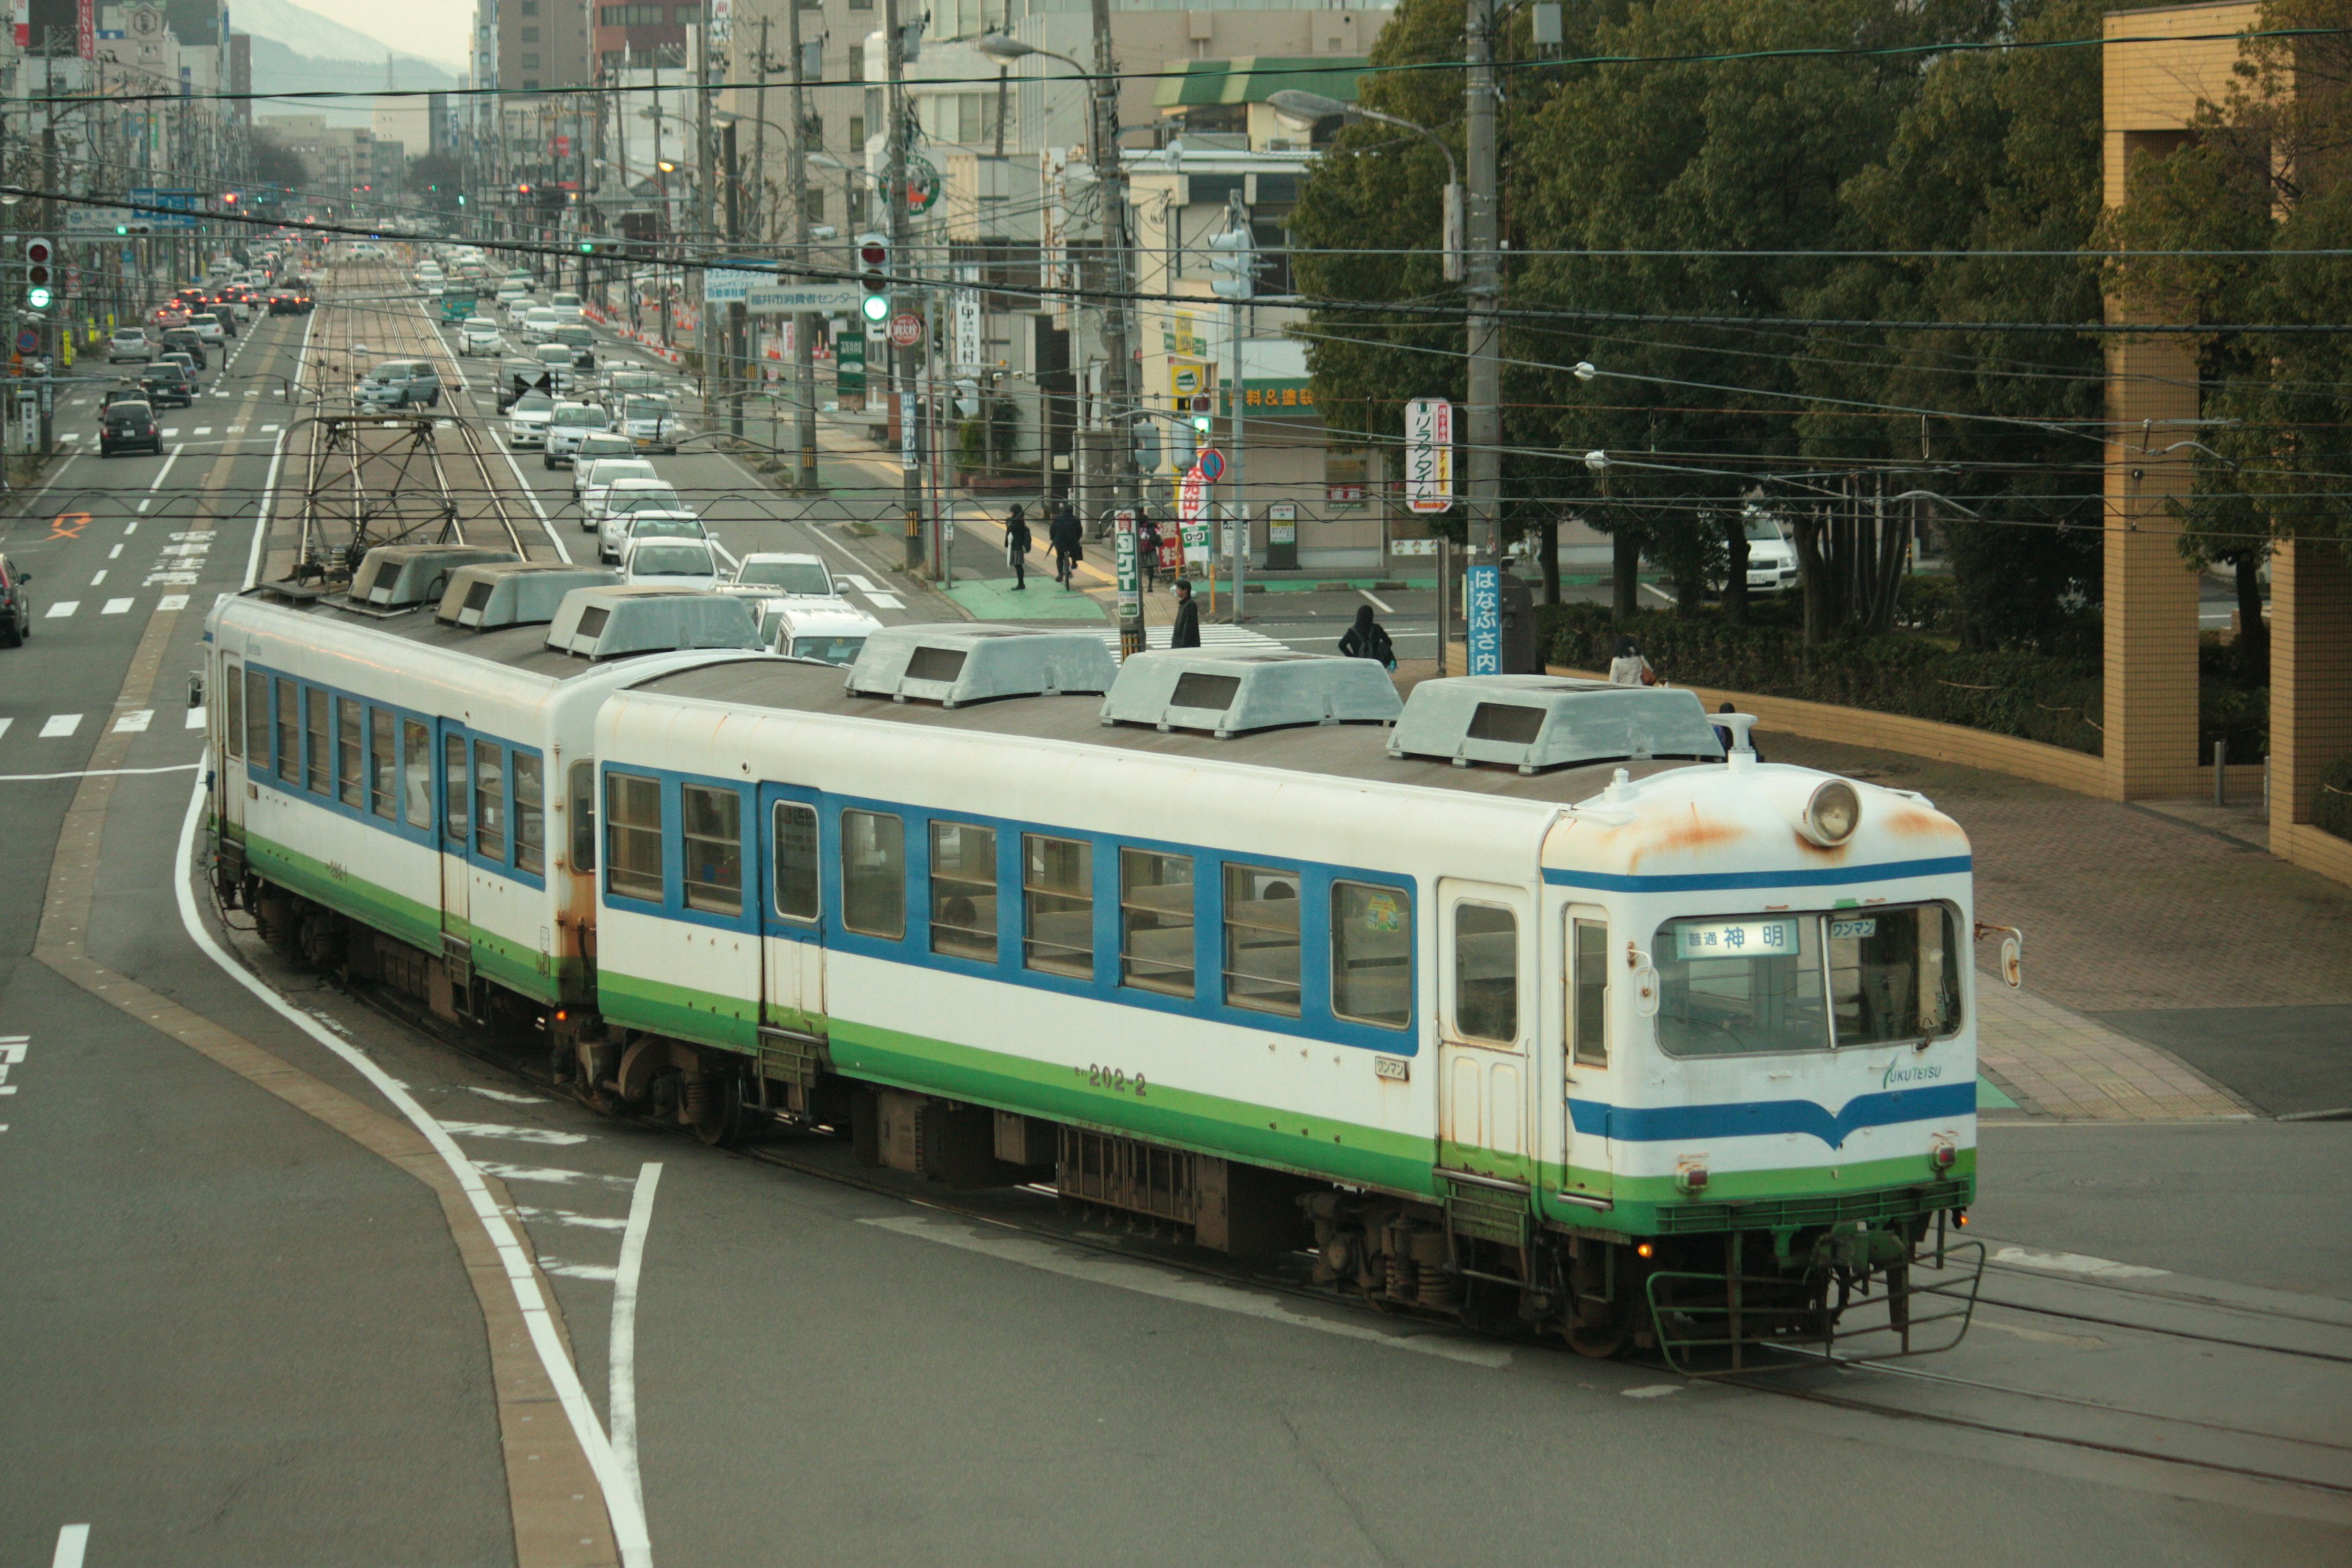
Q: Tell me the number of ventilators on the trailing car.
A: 3